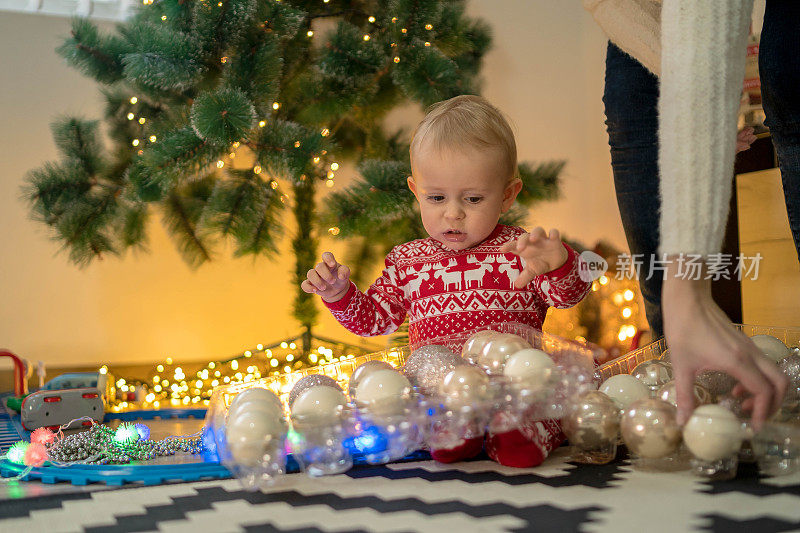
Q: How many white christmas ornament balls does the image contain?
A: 9